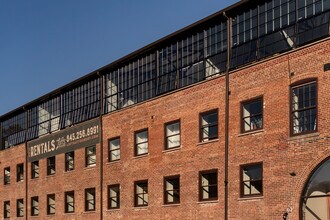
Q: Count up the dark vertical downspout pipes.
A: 3